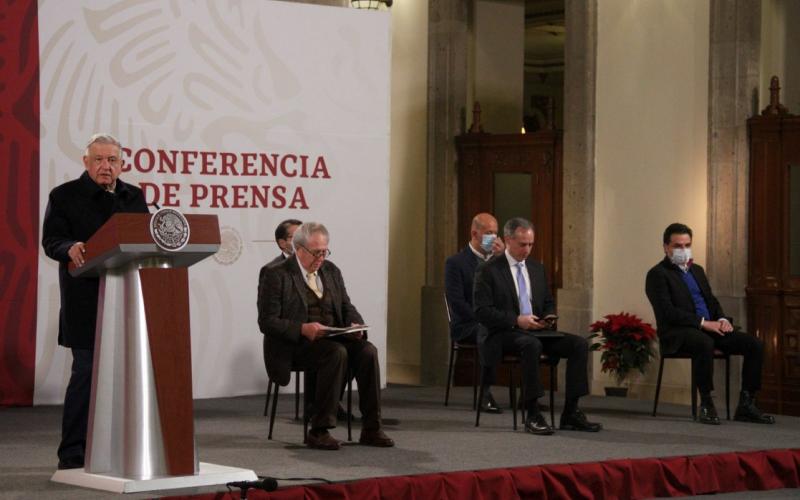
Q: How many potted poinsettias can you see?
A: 1